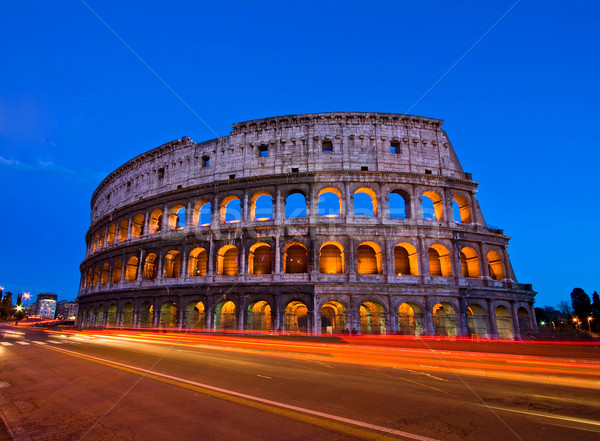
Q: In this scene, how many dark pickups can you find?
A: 0